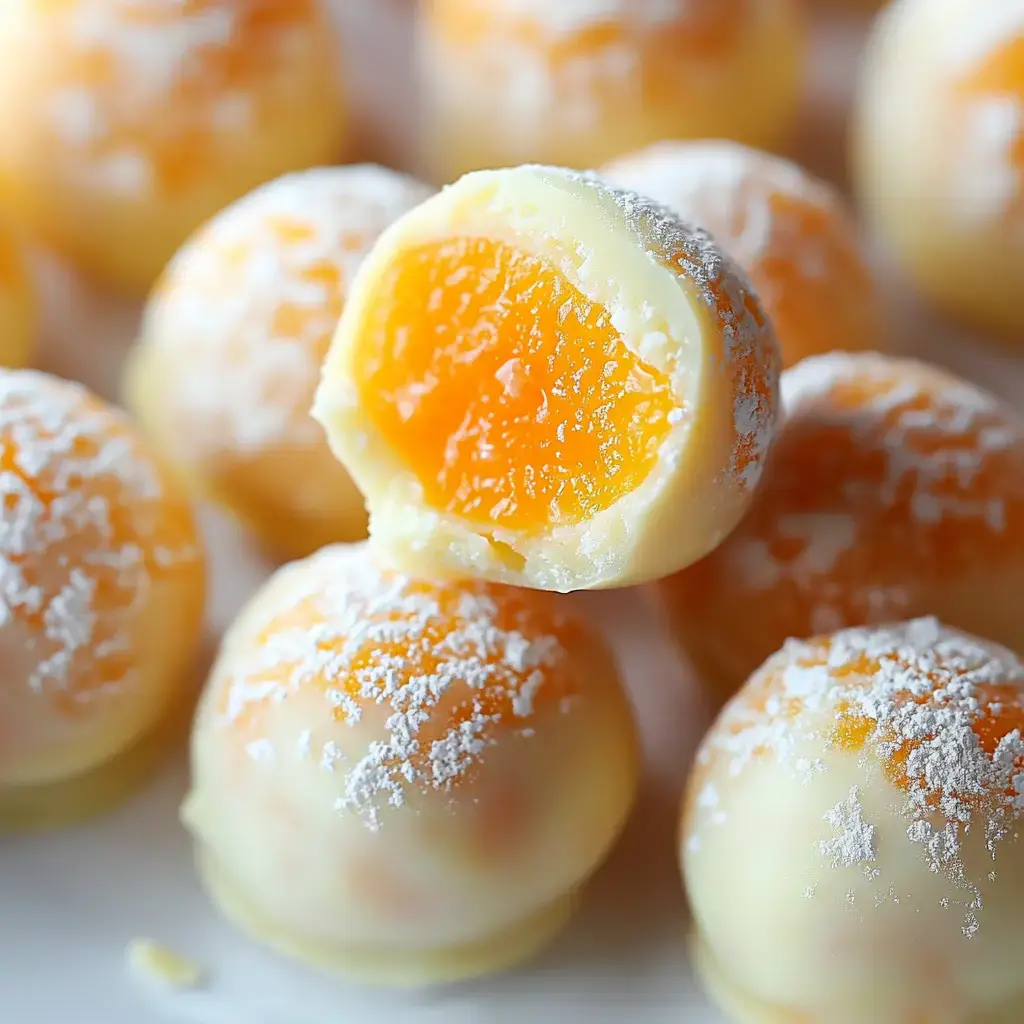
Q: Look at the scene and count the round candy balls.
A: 11